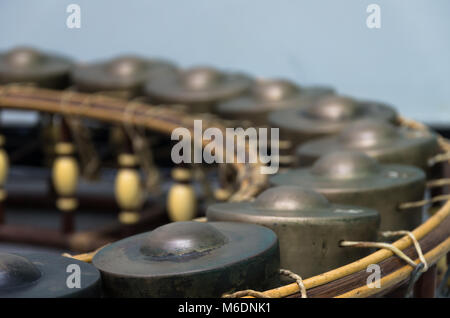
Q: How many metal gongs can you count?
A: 10